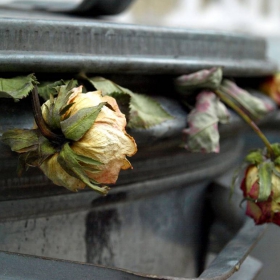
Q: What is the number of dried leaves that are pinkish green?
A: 3